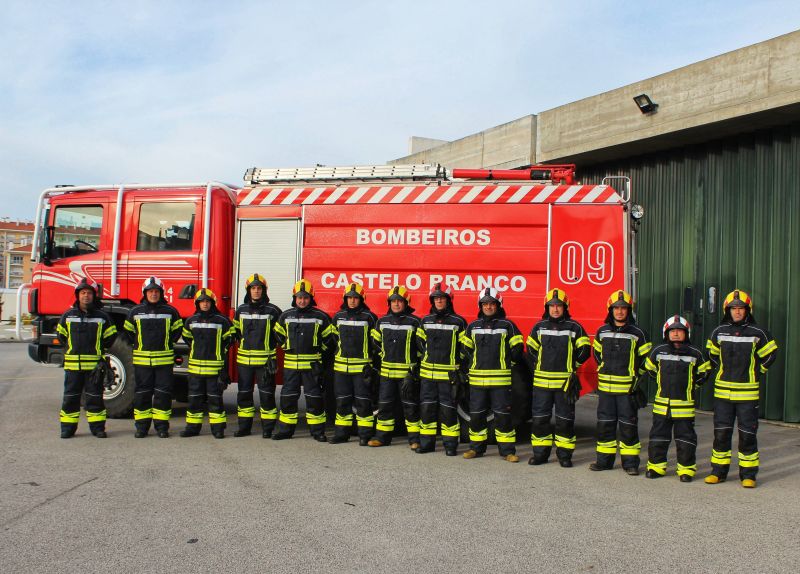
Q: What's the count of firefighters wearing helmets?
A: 13